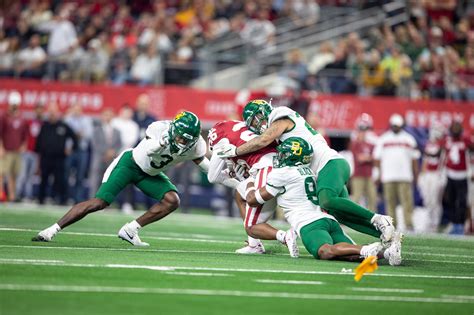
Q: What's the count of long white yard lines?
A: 4